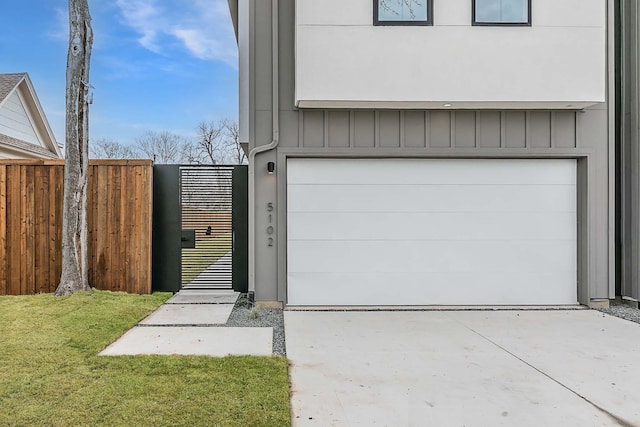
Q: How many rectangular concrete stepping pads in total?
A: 3